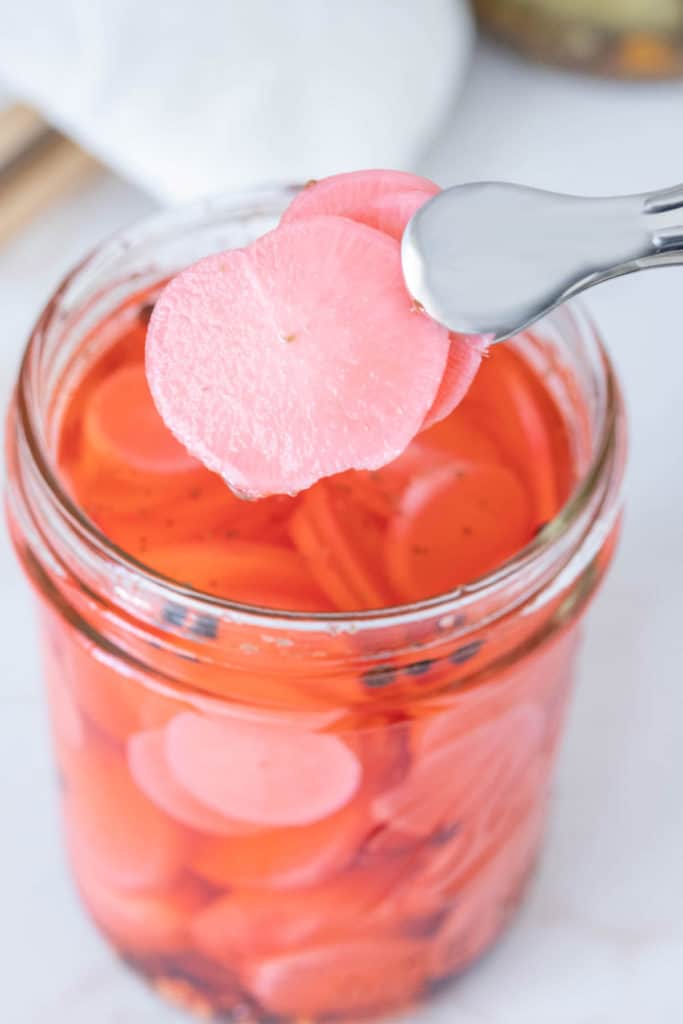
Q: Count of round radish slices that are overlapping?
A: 3